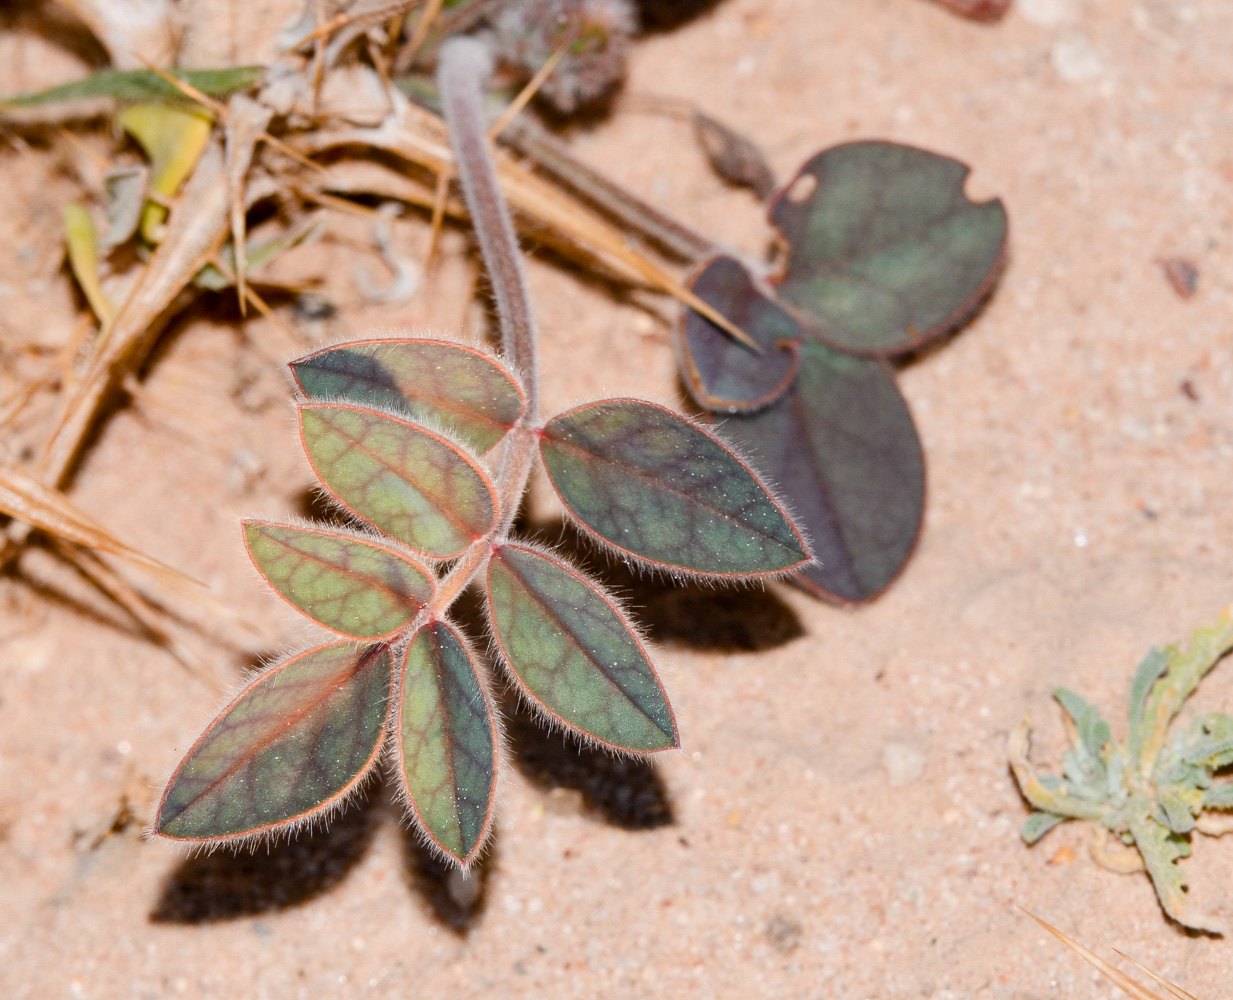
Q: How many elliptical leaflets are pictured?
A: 7